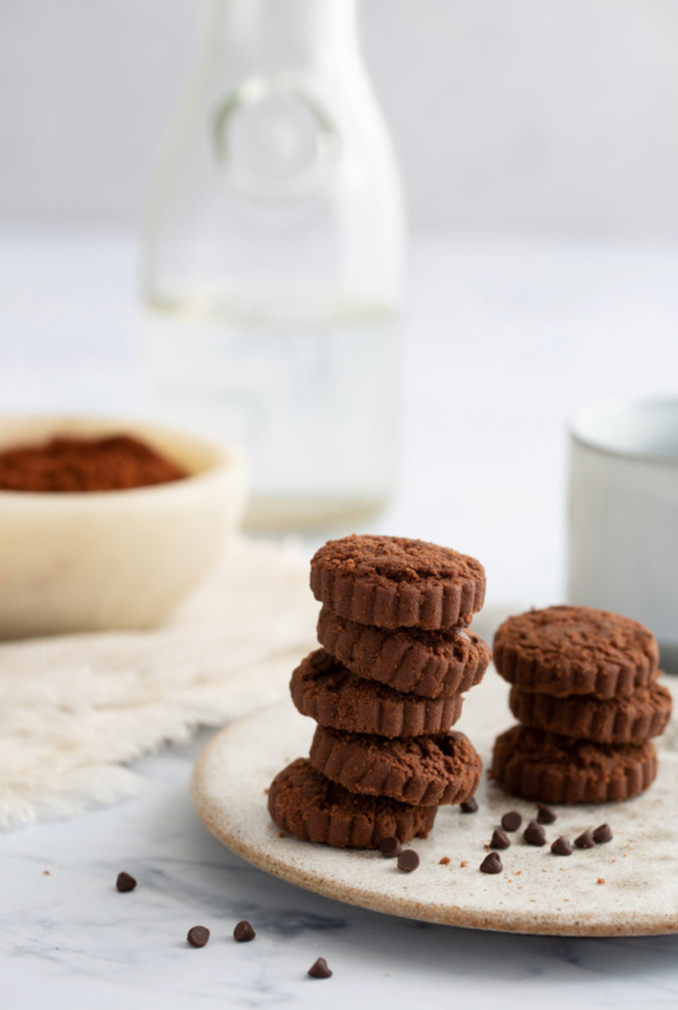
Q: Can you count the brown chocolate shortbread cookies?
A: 8